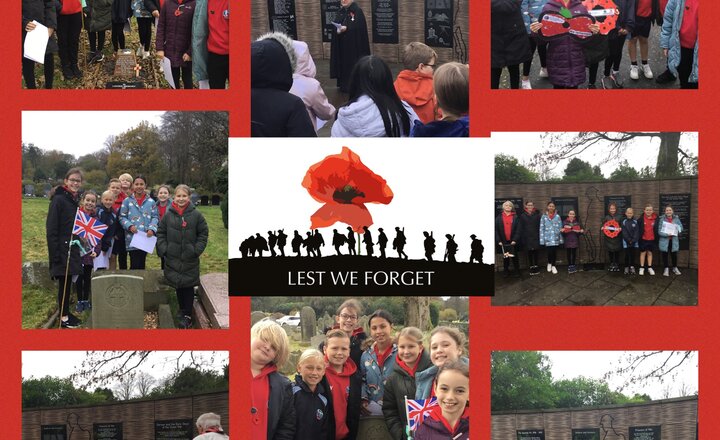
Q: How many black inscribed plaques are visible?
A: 14